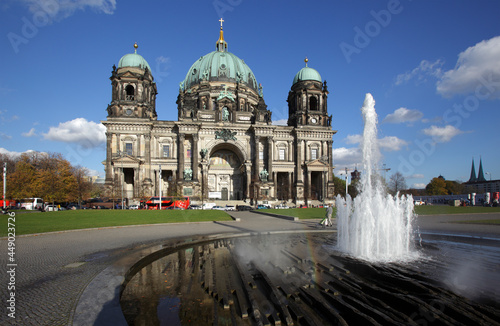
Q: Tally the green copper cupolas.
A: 3